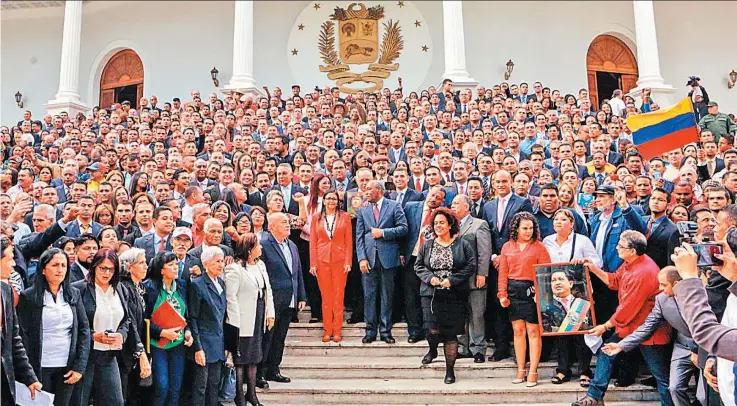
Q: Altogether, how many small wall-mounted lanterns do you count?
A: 4